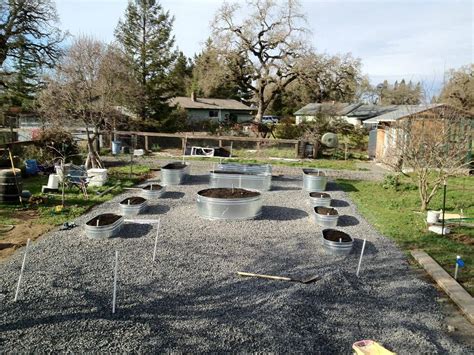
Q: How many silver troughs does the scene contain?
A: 11